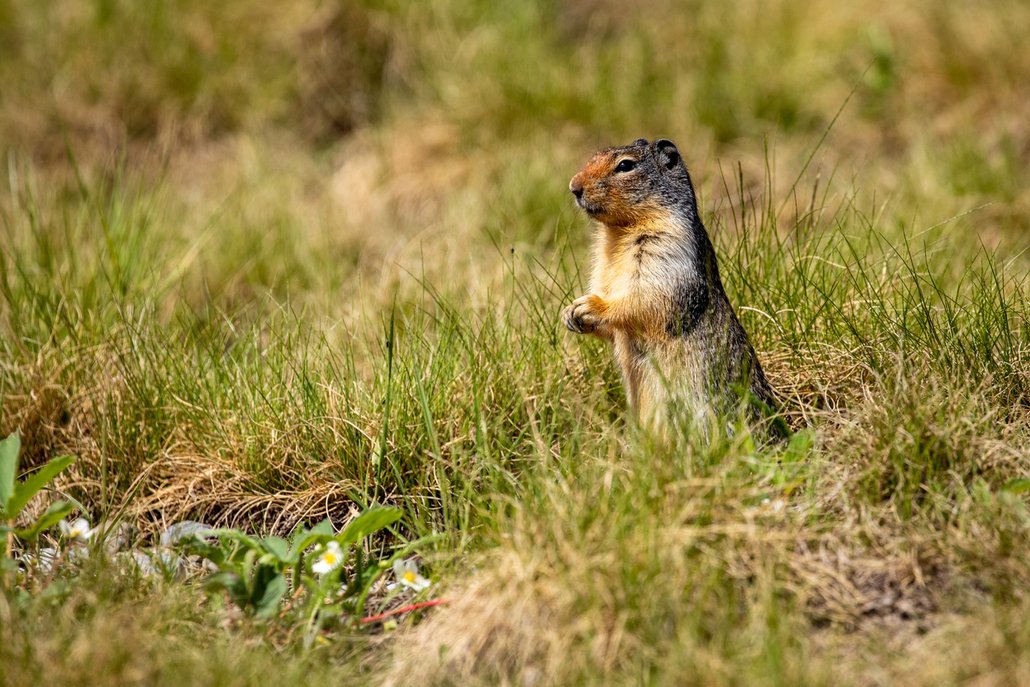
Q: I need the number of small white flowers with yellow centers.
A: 3